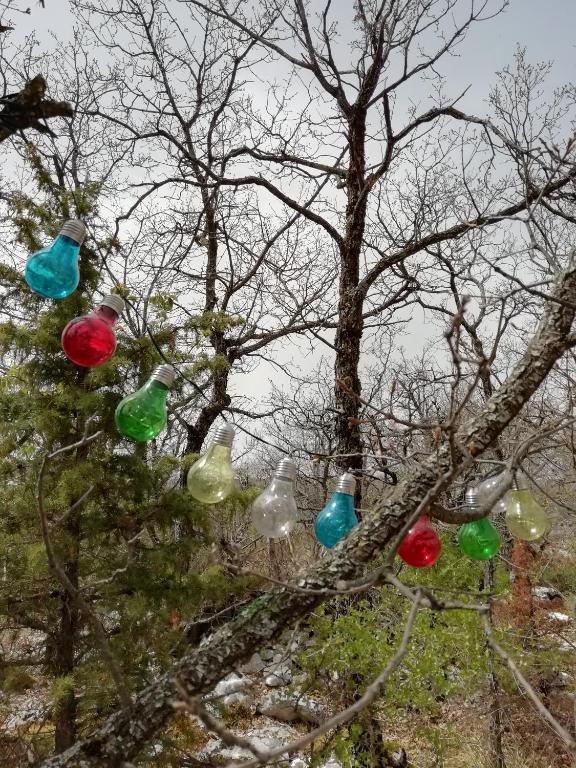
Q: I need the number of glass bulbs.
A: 10